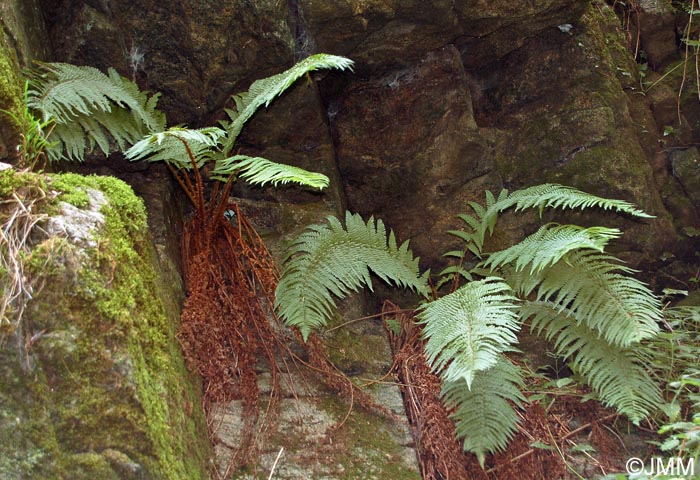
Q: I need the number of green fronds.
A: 12